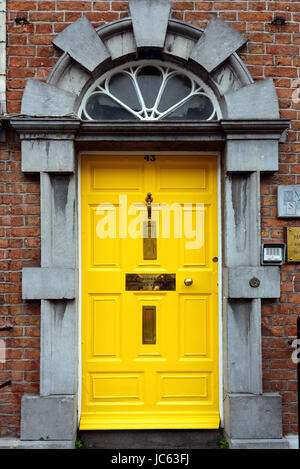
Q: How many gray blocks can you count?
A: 11